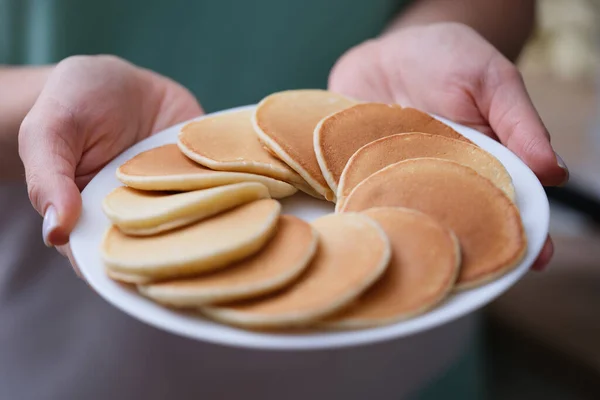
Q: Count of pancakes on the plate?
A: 11